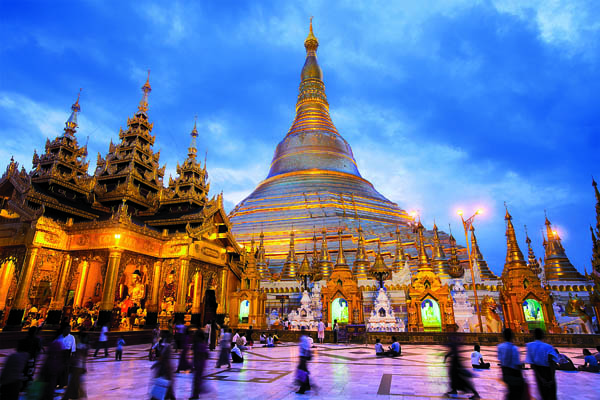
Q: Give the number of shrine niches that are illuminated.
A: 4